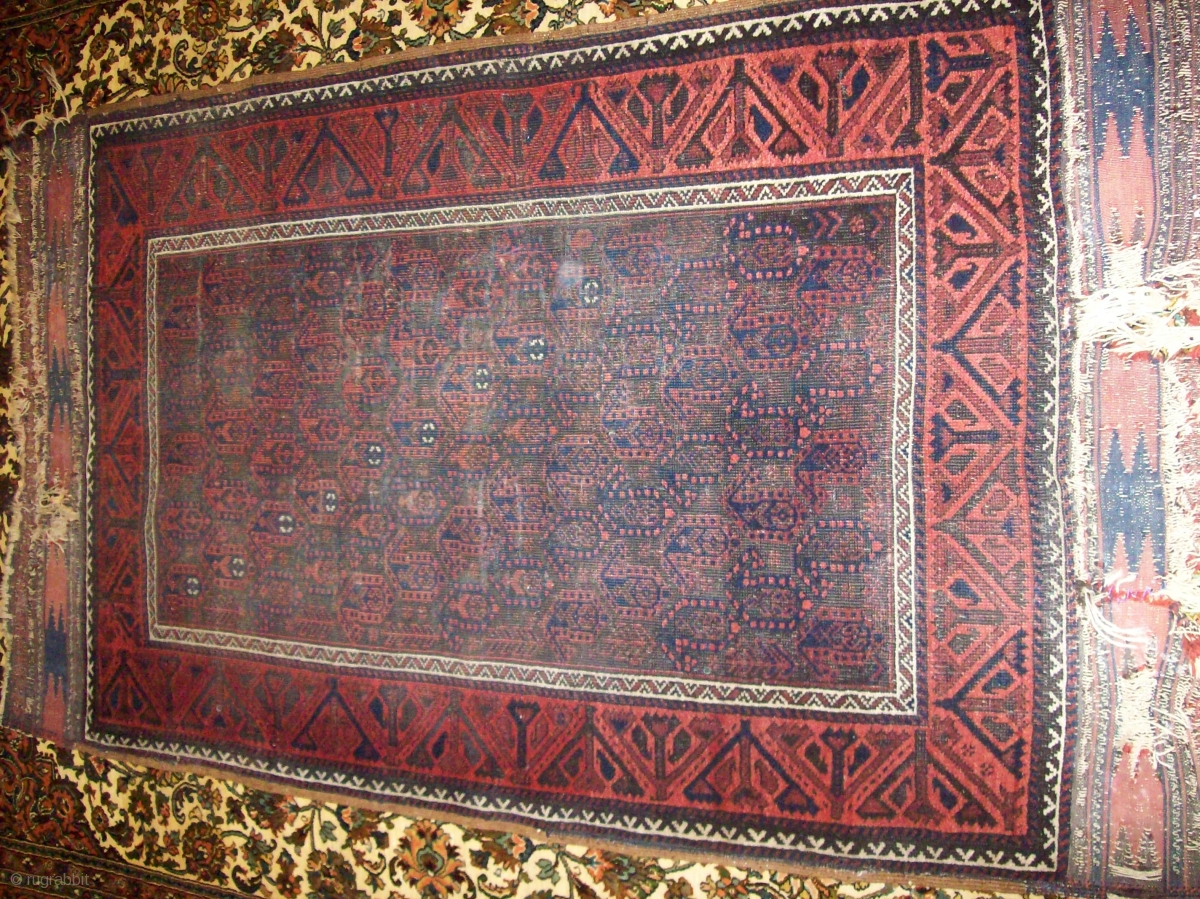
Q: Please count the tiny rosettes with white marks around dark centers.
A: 9